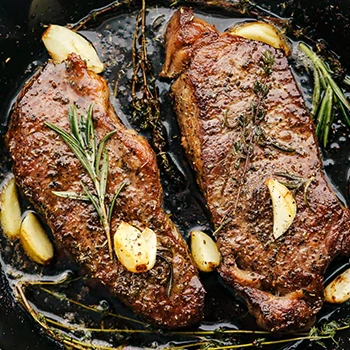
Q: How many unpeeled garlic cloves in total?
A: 0